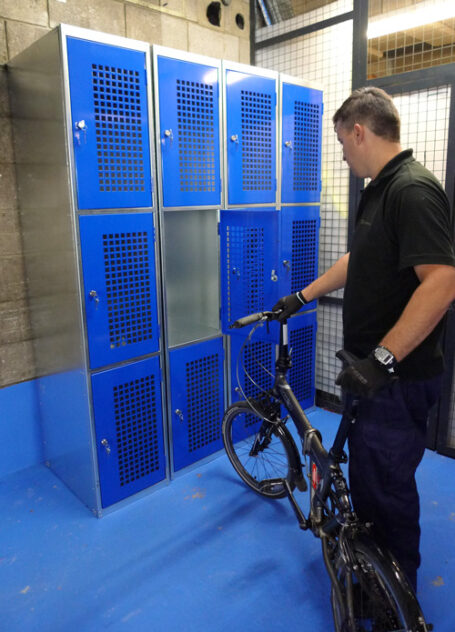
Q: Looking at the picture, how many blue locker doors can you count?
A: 12